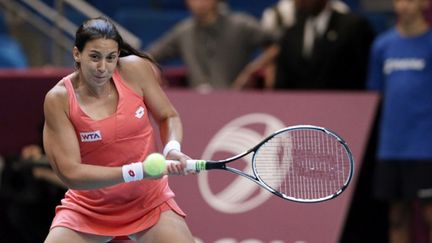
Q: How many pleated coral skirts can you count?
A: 1